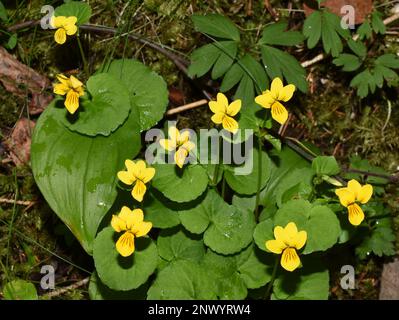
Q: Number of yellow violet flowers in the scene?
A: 9